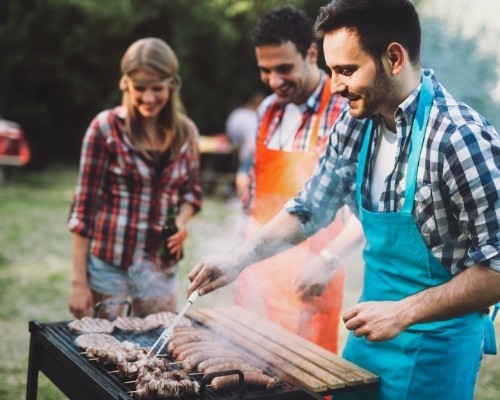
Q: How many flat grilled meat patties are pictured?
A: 4